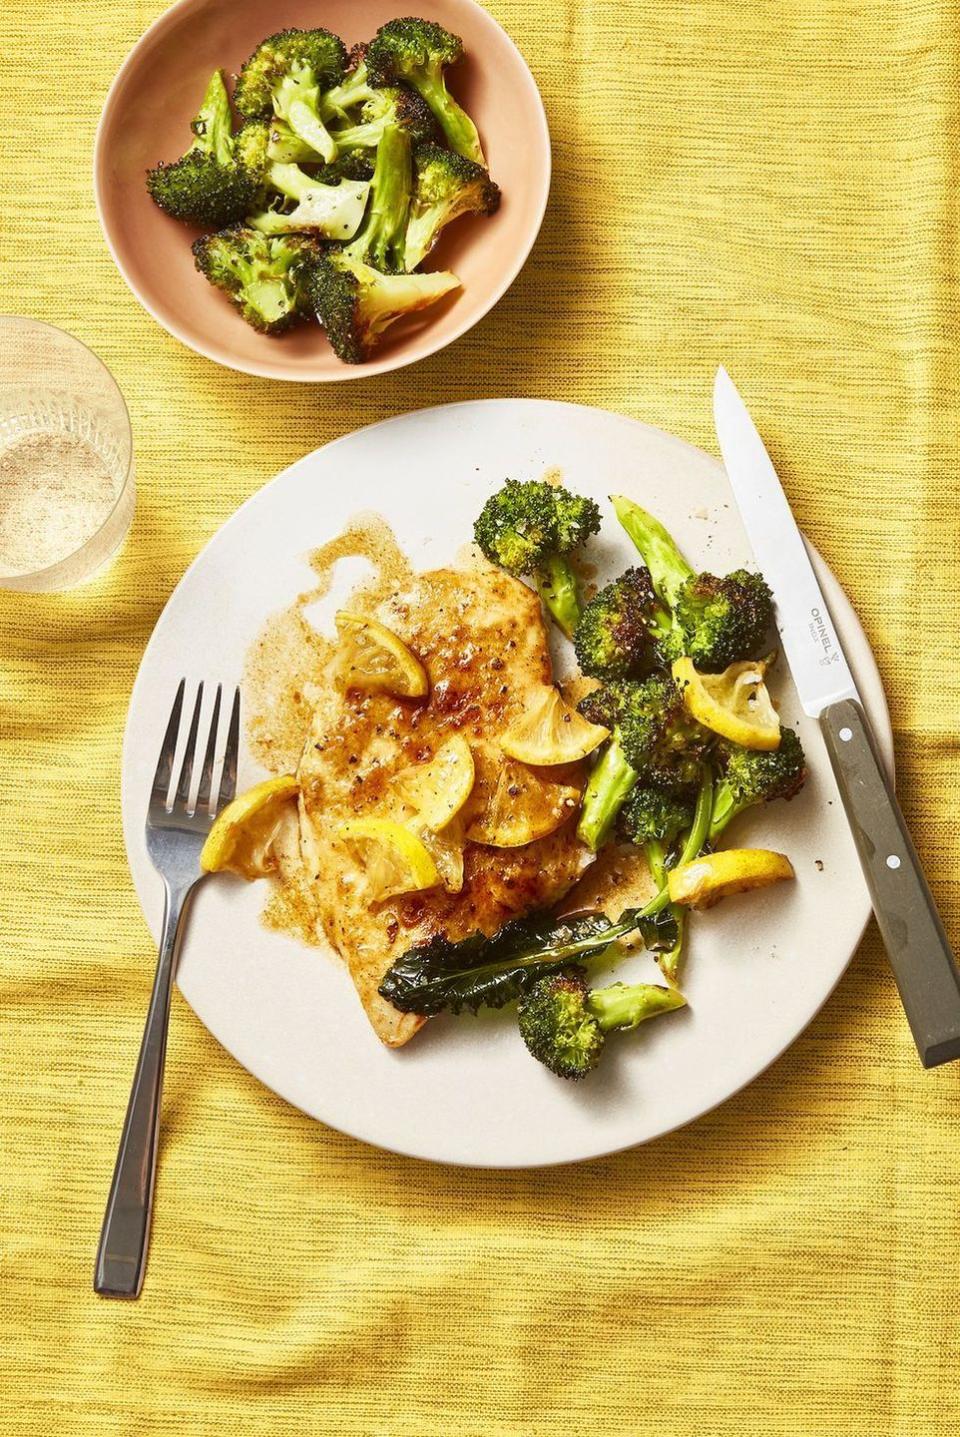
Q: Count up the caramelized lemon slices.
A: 8